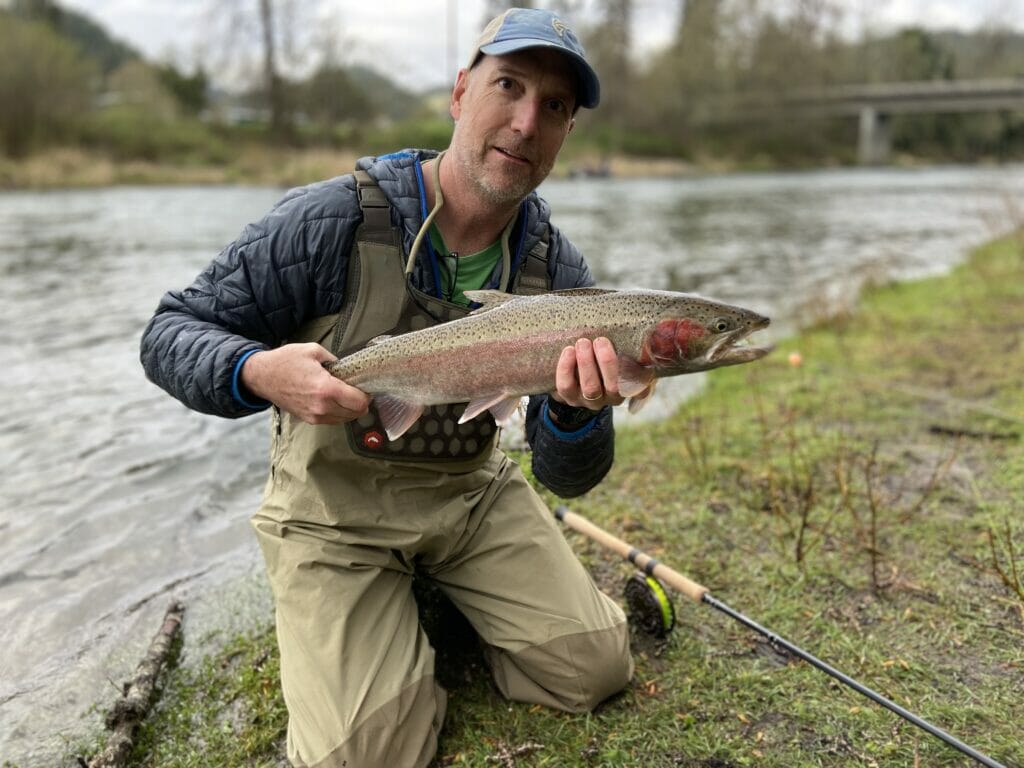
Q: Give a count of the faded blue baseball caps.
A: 1